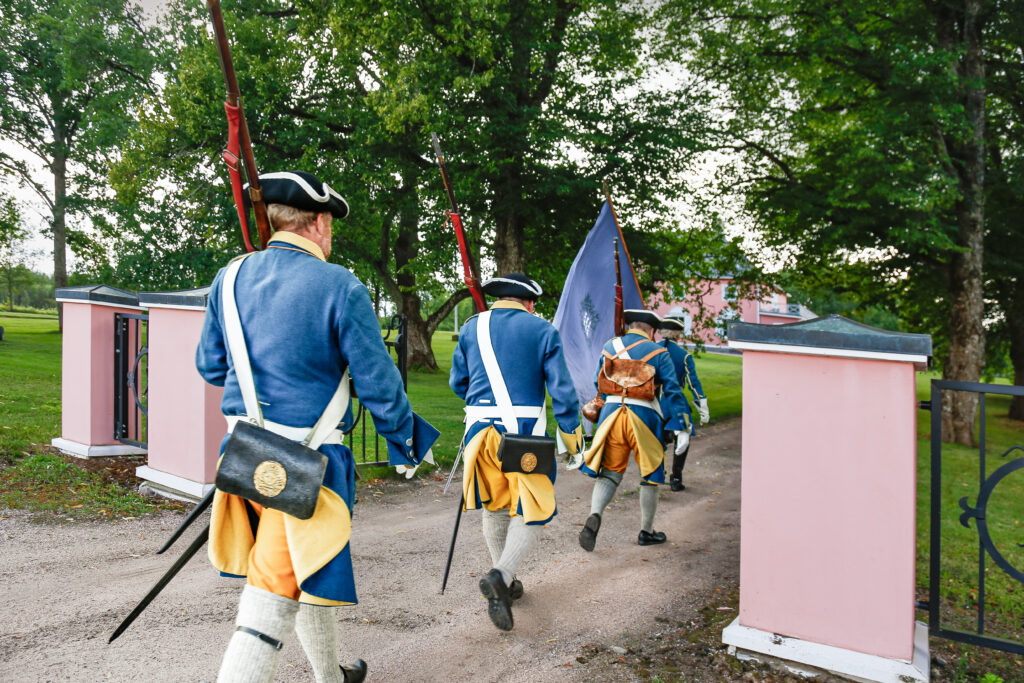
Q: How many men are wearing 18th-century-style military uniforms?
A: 4